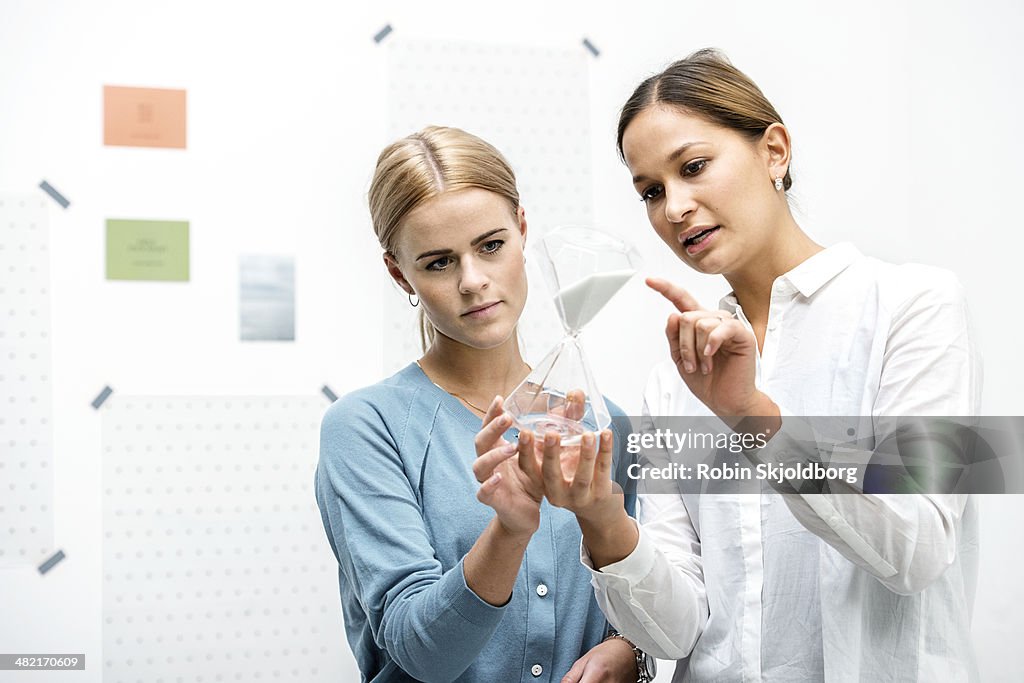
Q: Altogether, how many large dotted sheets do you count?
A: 3